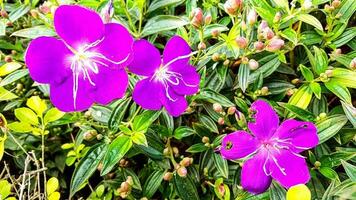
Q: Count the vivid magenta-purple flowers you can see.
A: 3